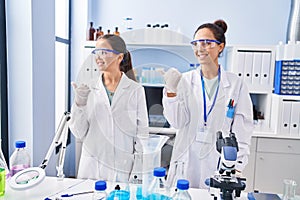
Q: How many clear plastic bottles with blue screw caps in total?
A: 4